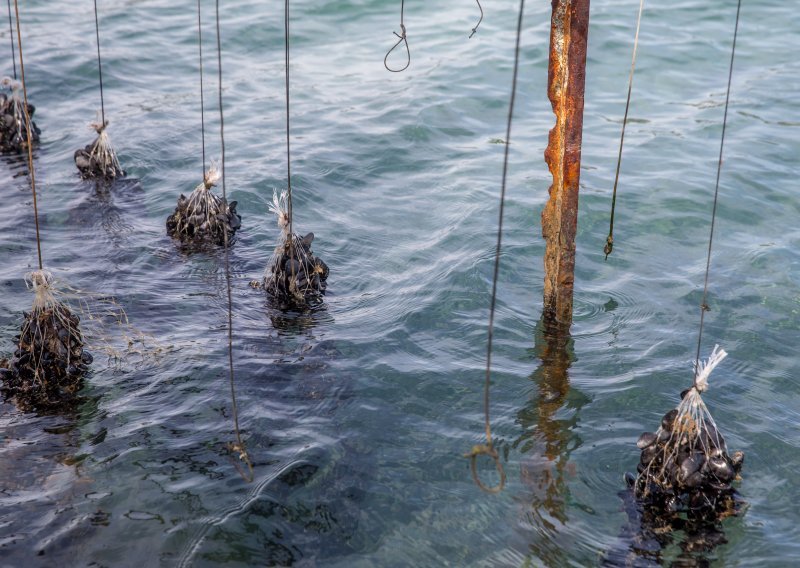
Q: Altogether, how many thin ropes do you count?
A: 11